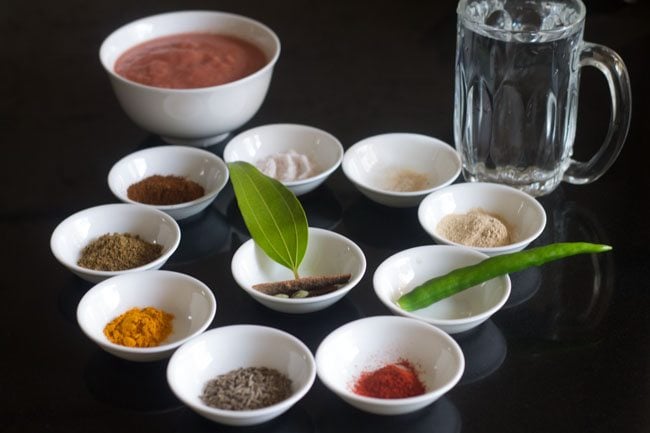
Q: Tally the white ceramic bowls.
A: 11